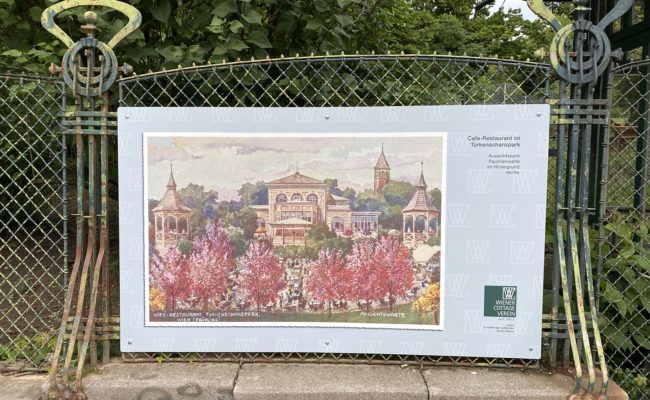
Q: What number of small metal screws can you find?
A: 6